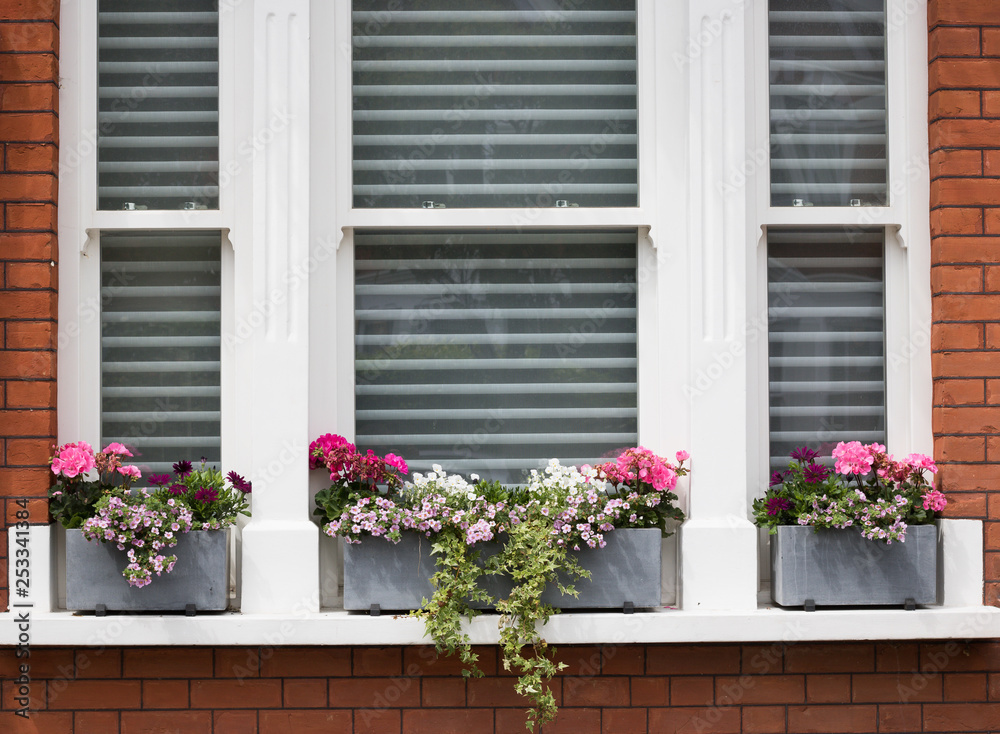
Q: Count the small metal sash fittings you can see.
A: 6